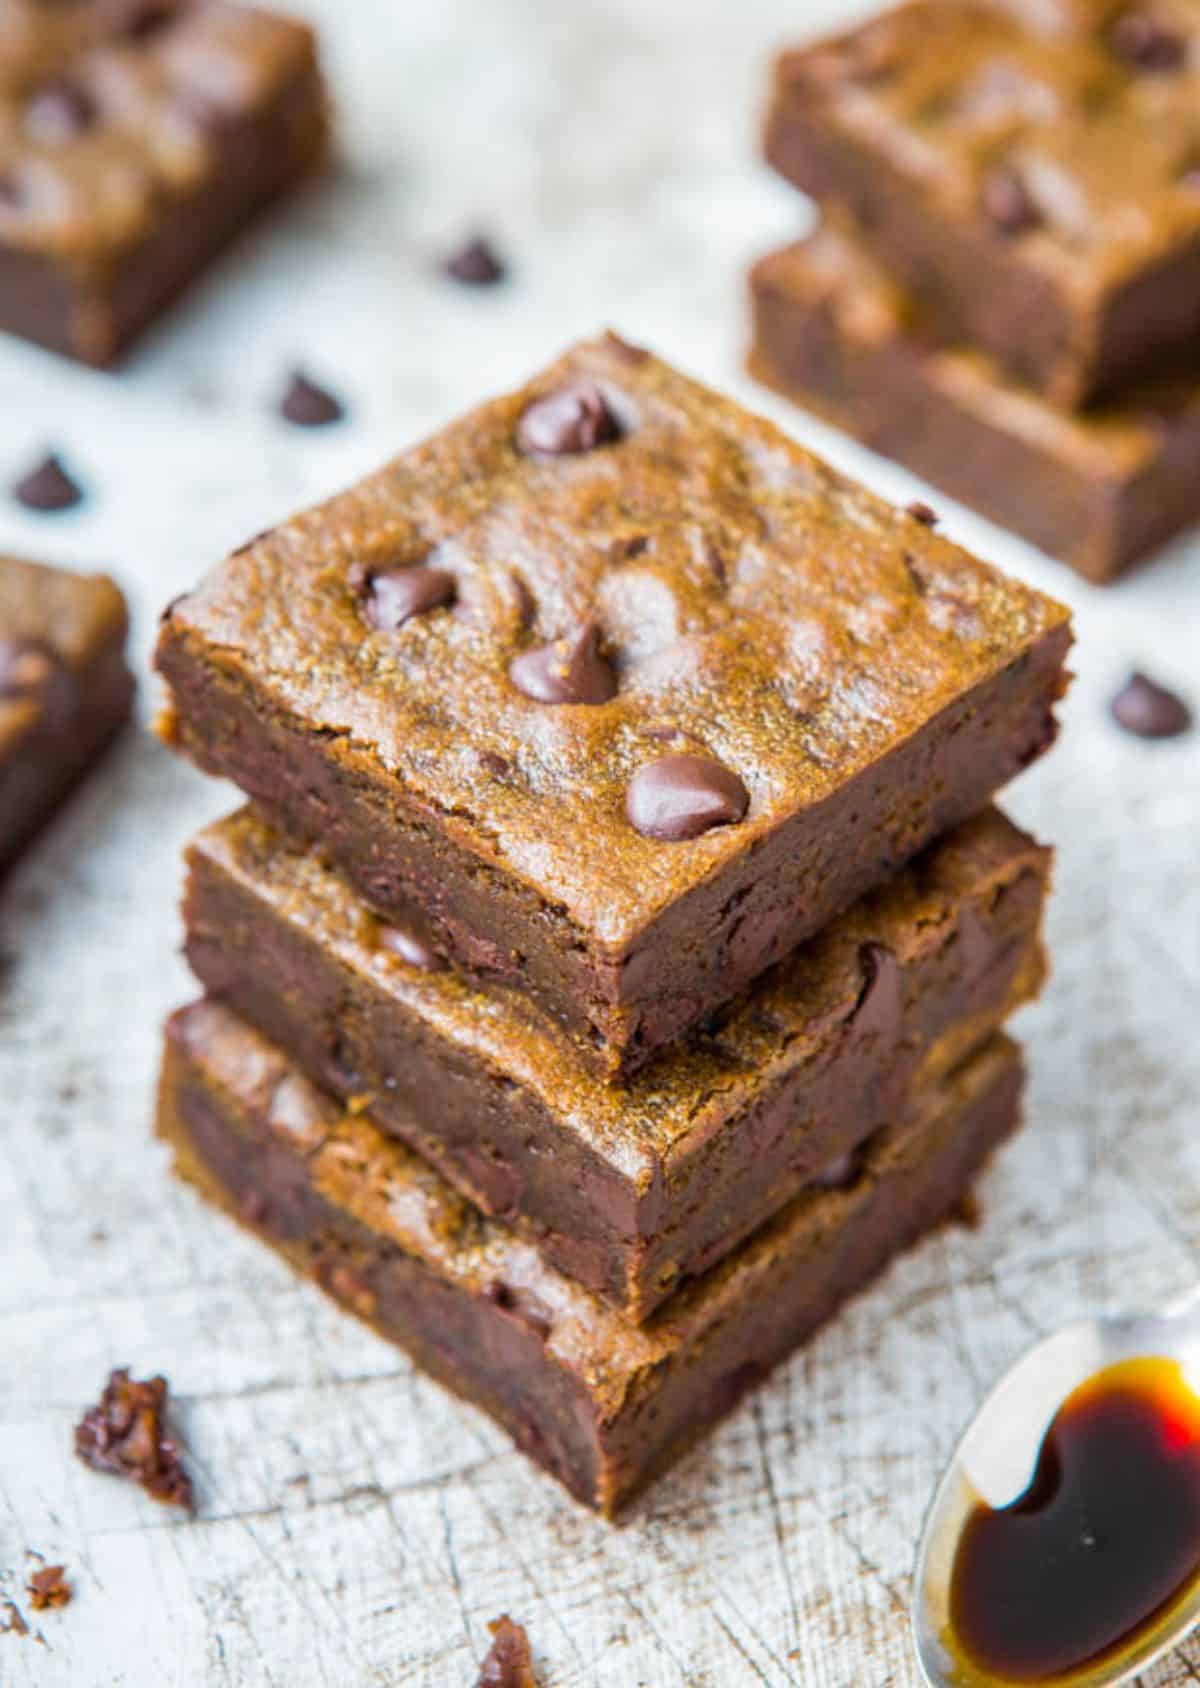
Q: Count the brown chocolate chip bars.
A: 7